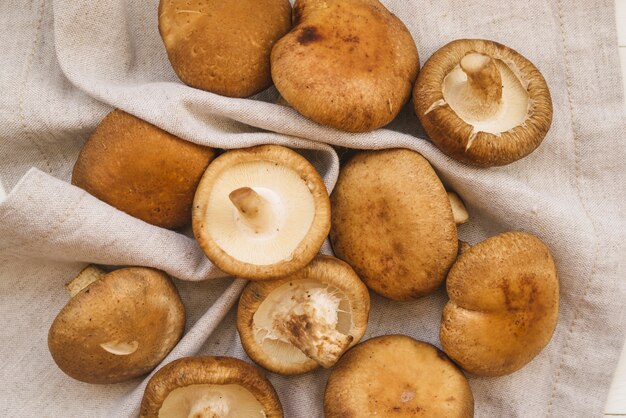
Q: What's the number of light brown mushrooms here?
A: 11